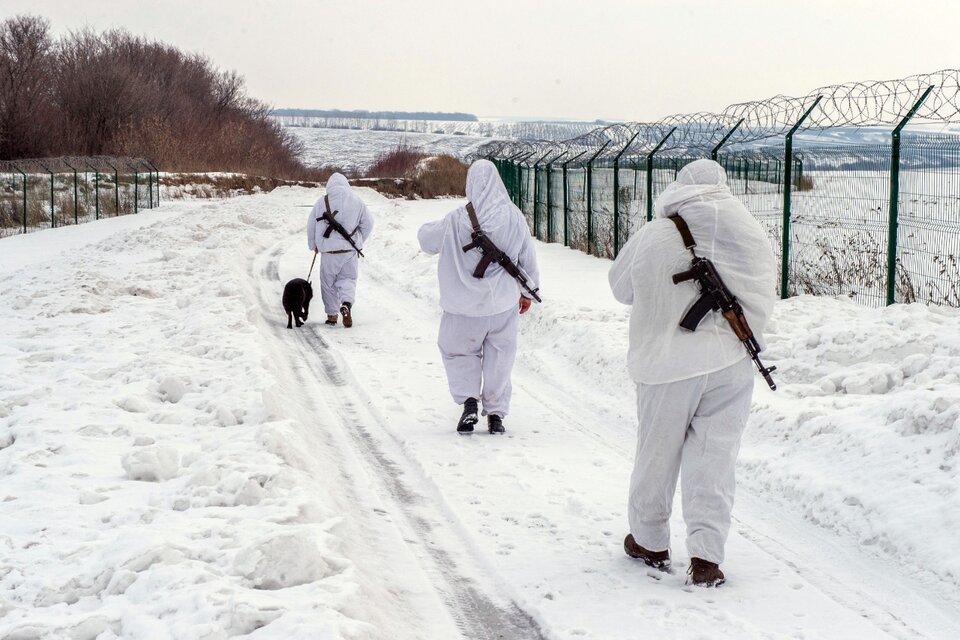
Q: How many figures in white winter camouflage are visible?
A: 3